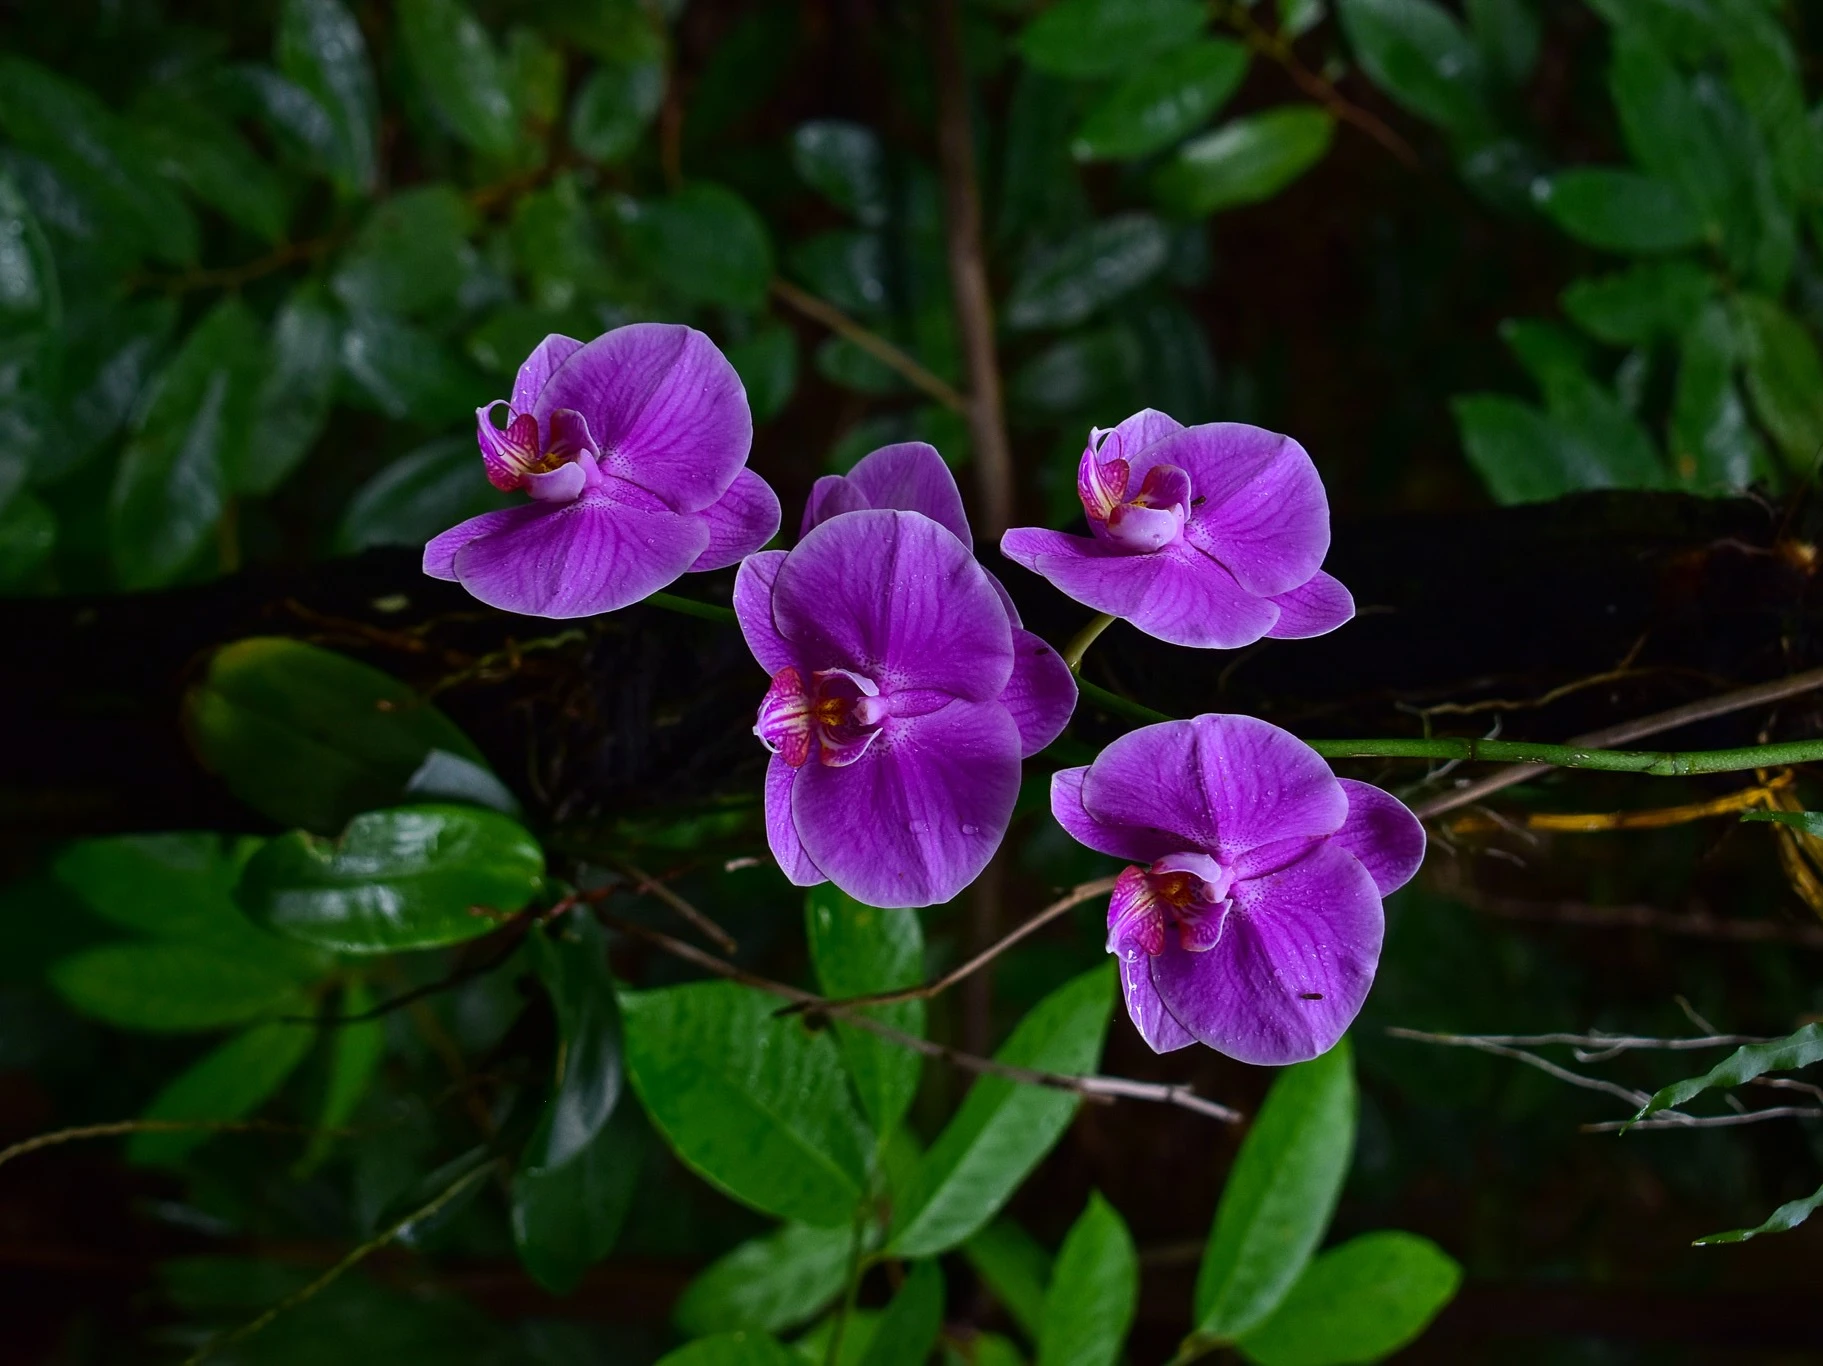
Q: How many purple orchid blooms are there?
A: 5